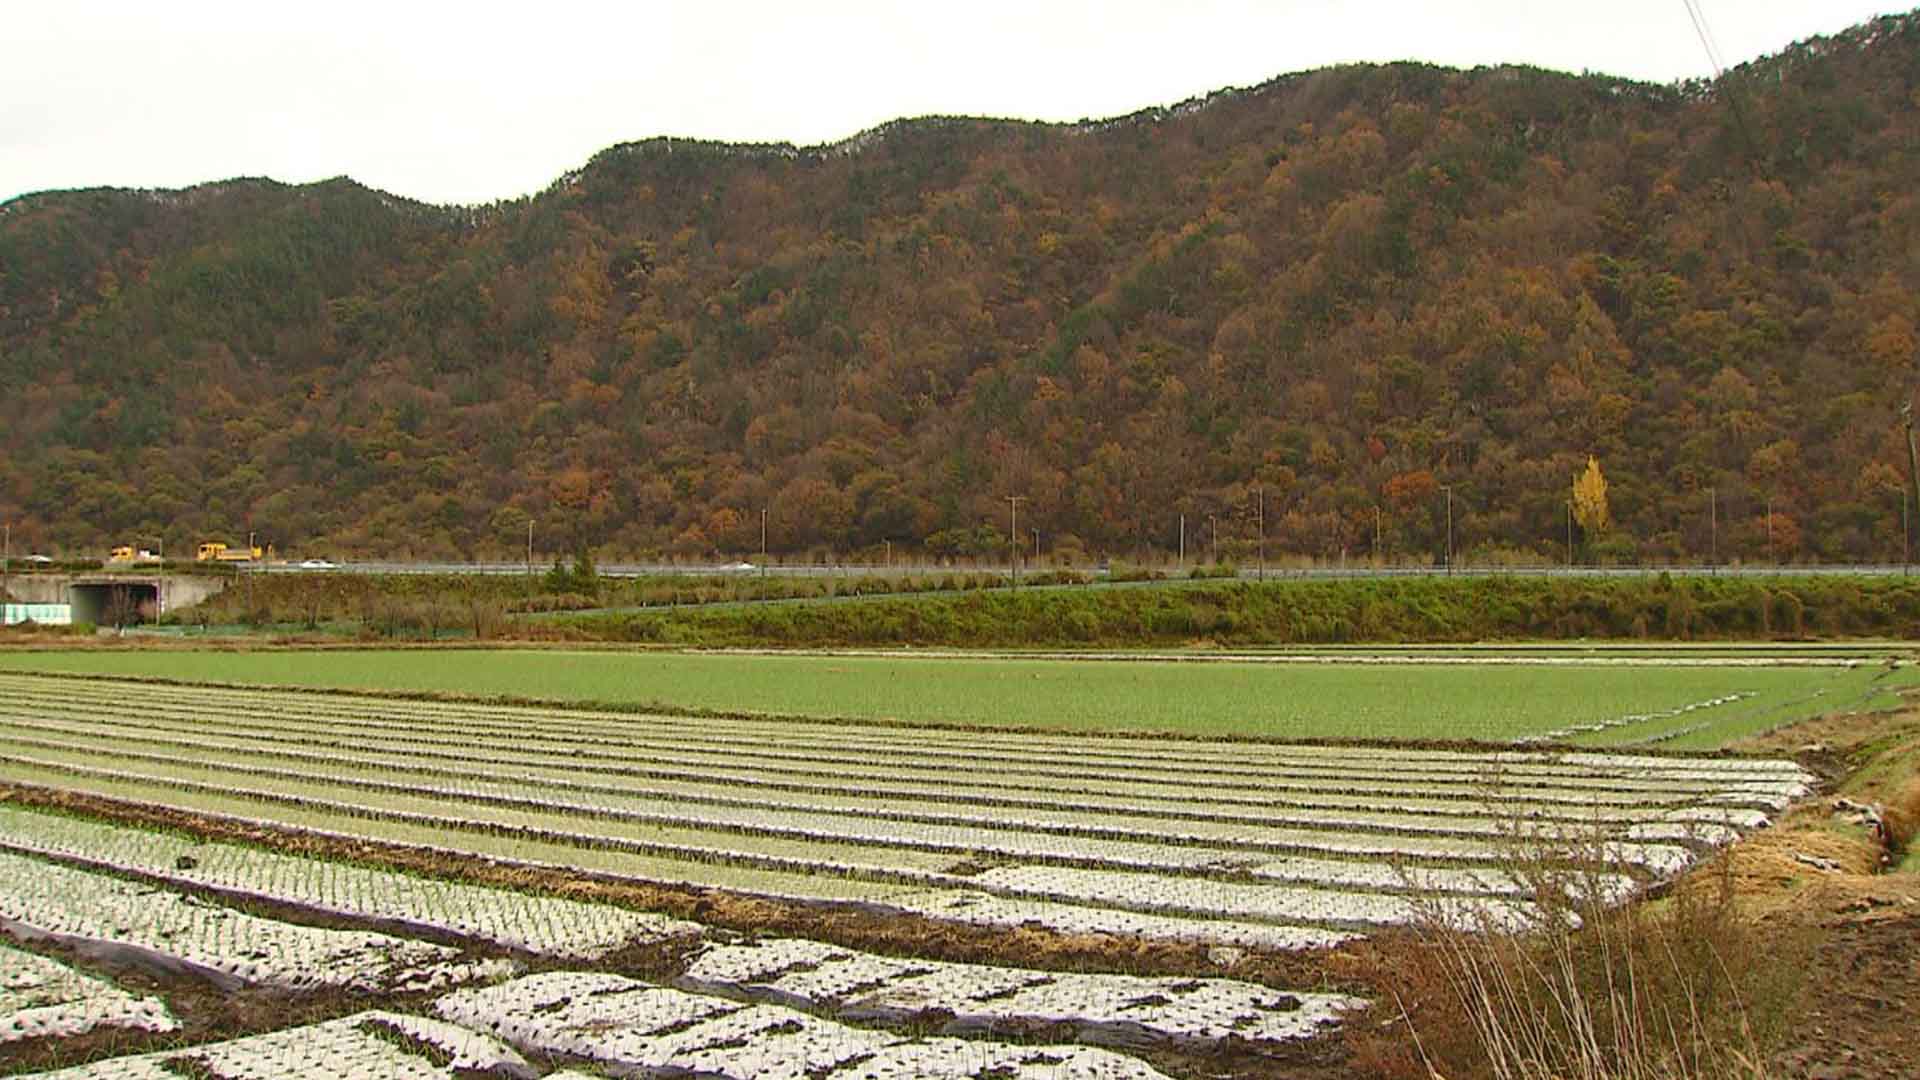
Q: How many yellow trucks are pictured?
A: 2